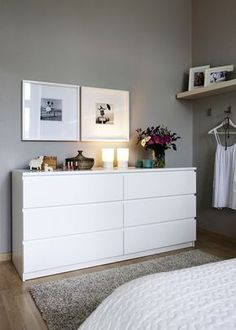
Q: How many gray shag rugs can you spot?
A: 1